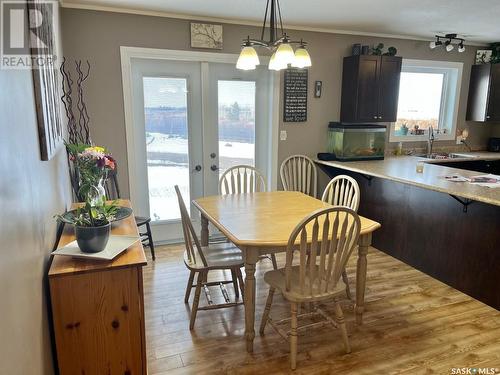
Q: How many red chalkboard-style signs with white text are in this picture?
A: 0